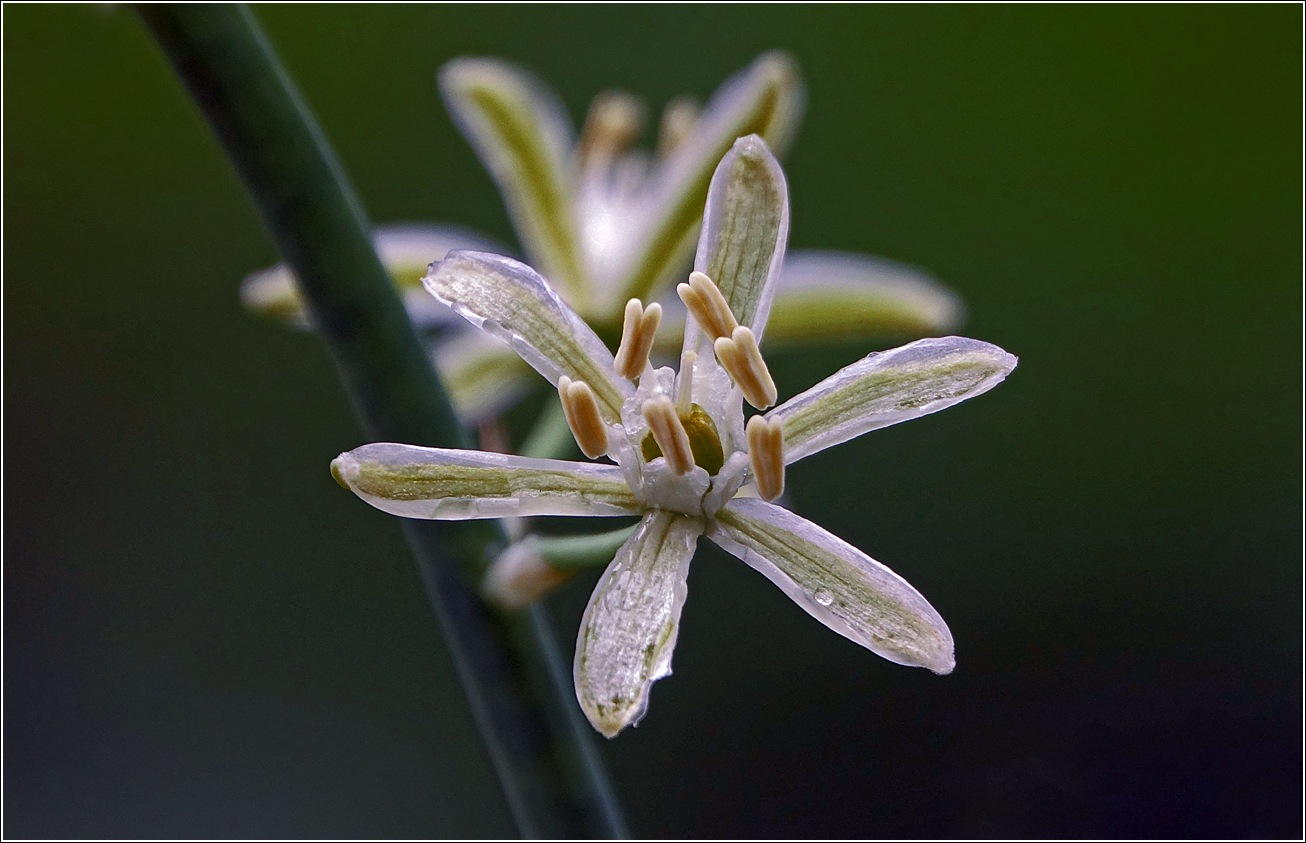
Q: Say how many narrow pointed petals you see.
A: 11